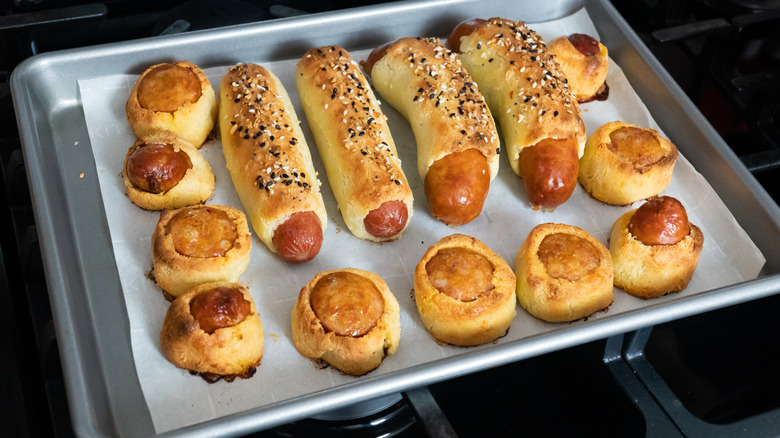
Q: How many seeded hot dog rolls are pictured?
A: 4